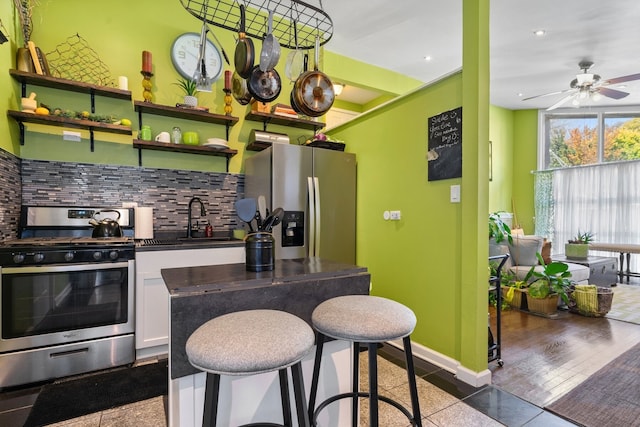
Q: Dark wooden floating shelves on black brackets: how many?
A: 6